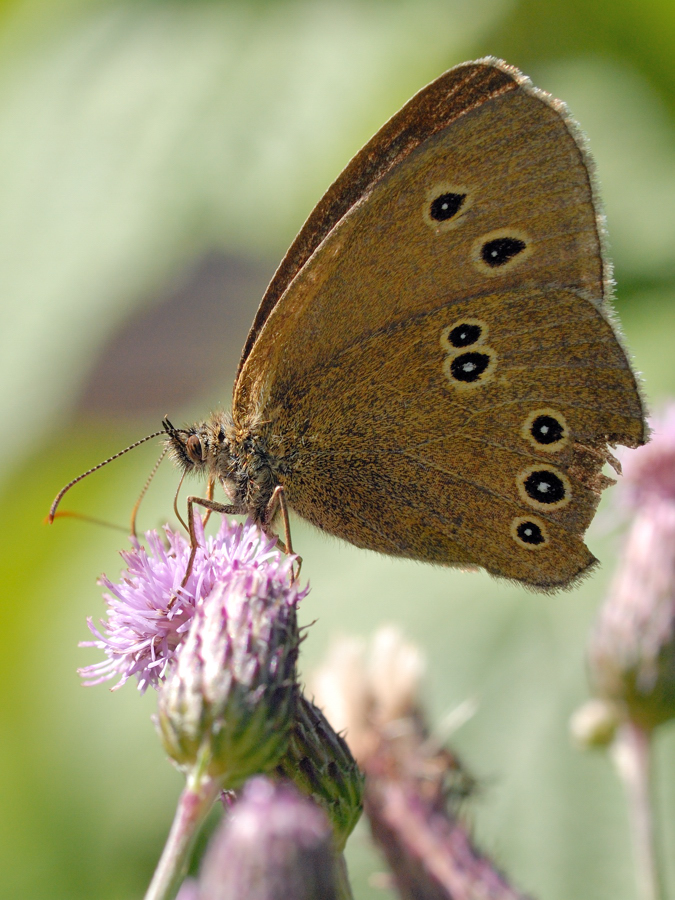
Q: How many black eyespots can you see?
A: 7